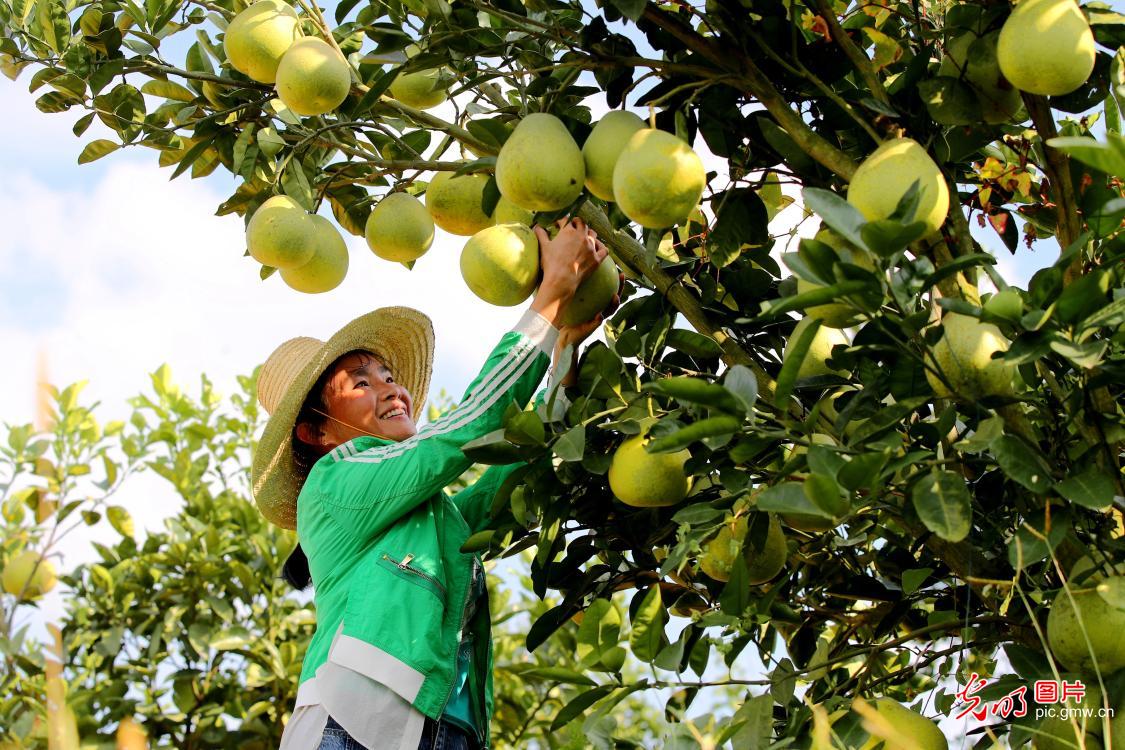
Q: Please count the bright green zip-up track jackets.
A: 1